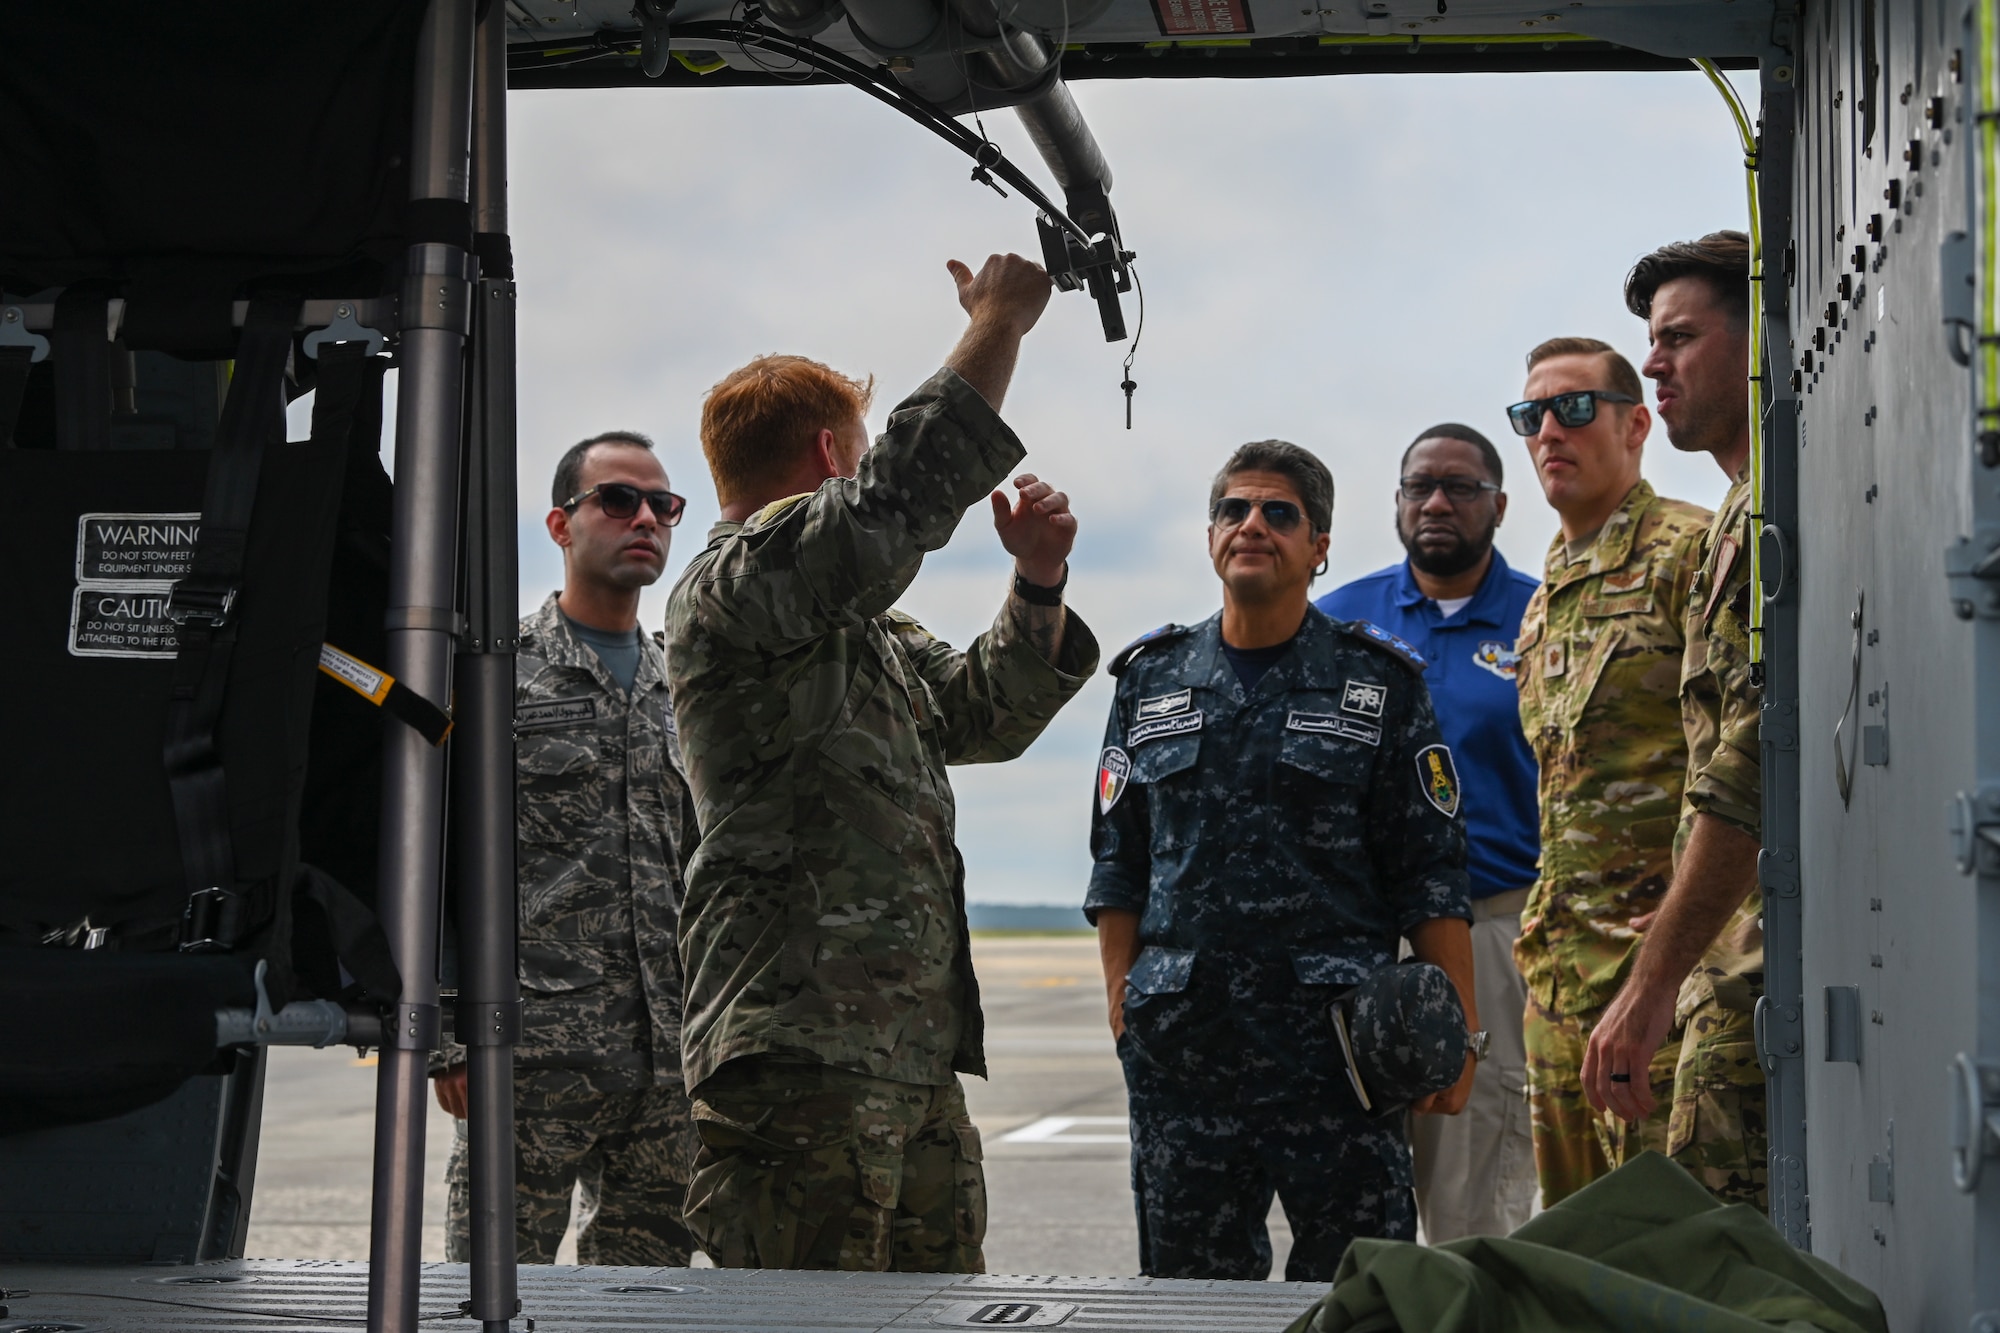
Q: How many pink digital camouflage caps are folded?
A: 0